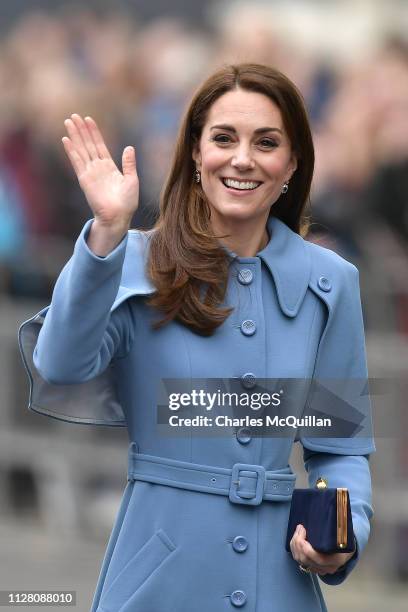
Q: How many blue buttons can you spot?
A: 7